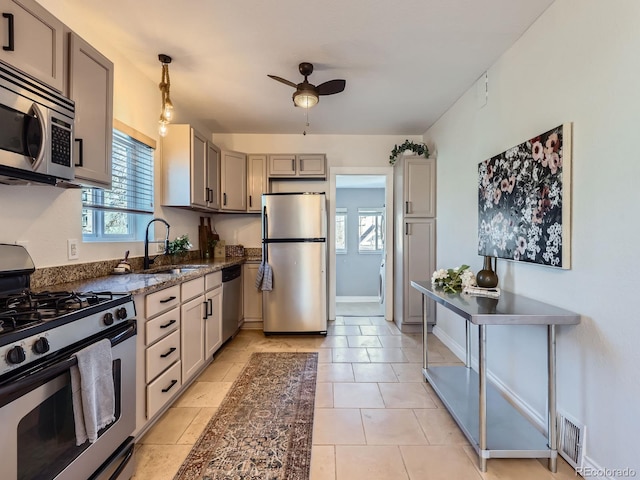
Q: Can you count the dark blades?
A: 2